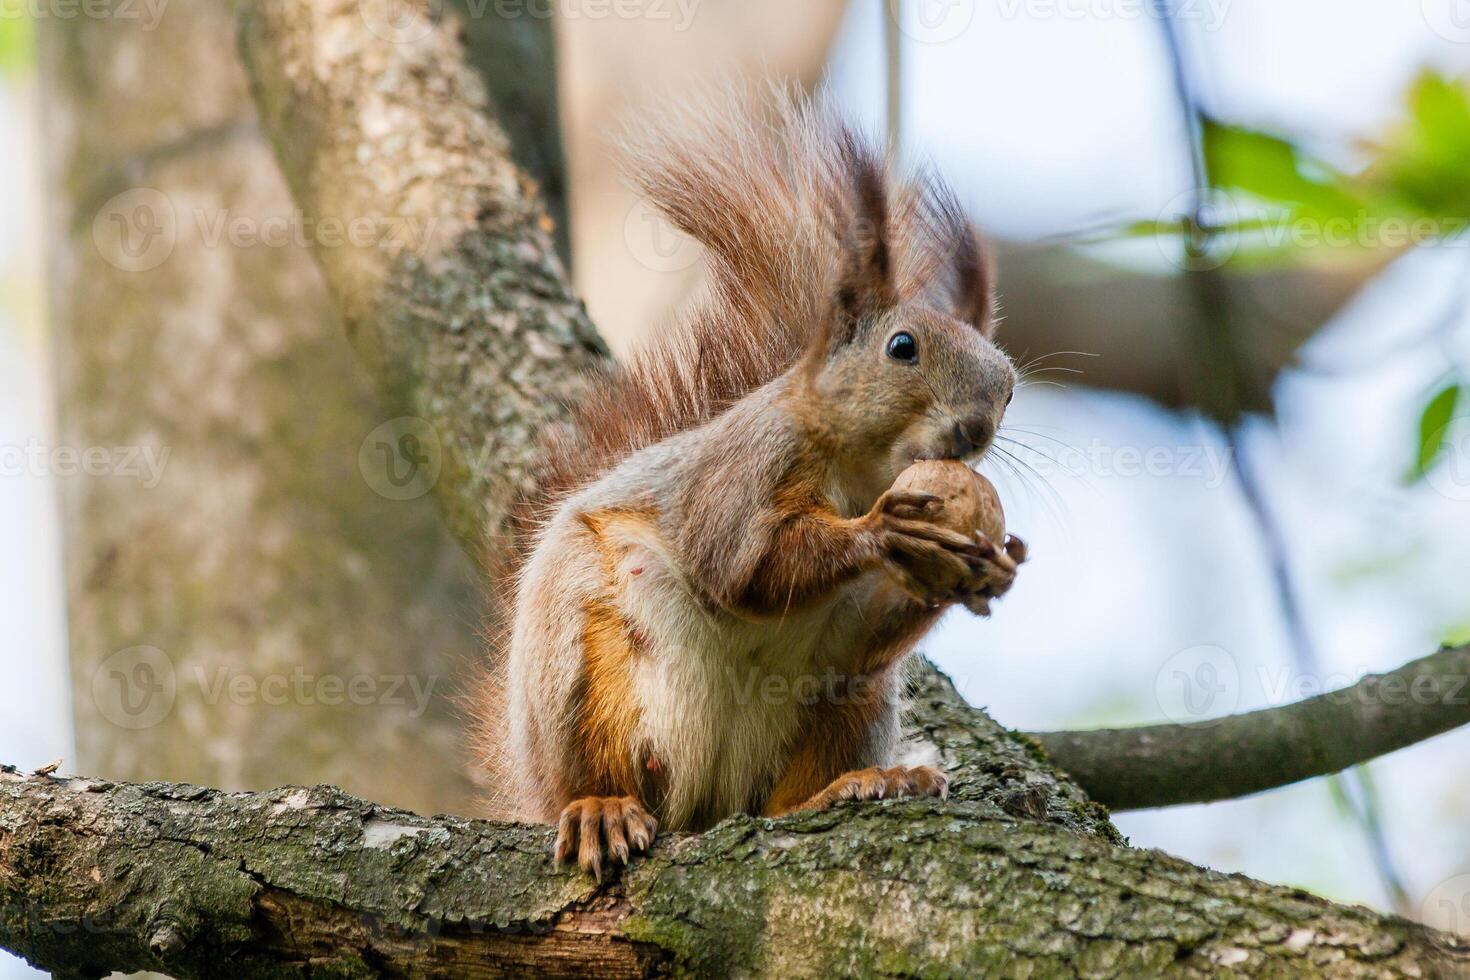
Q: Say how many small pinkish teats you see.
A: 3